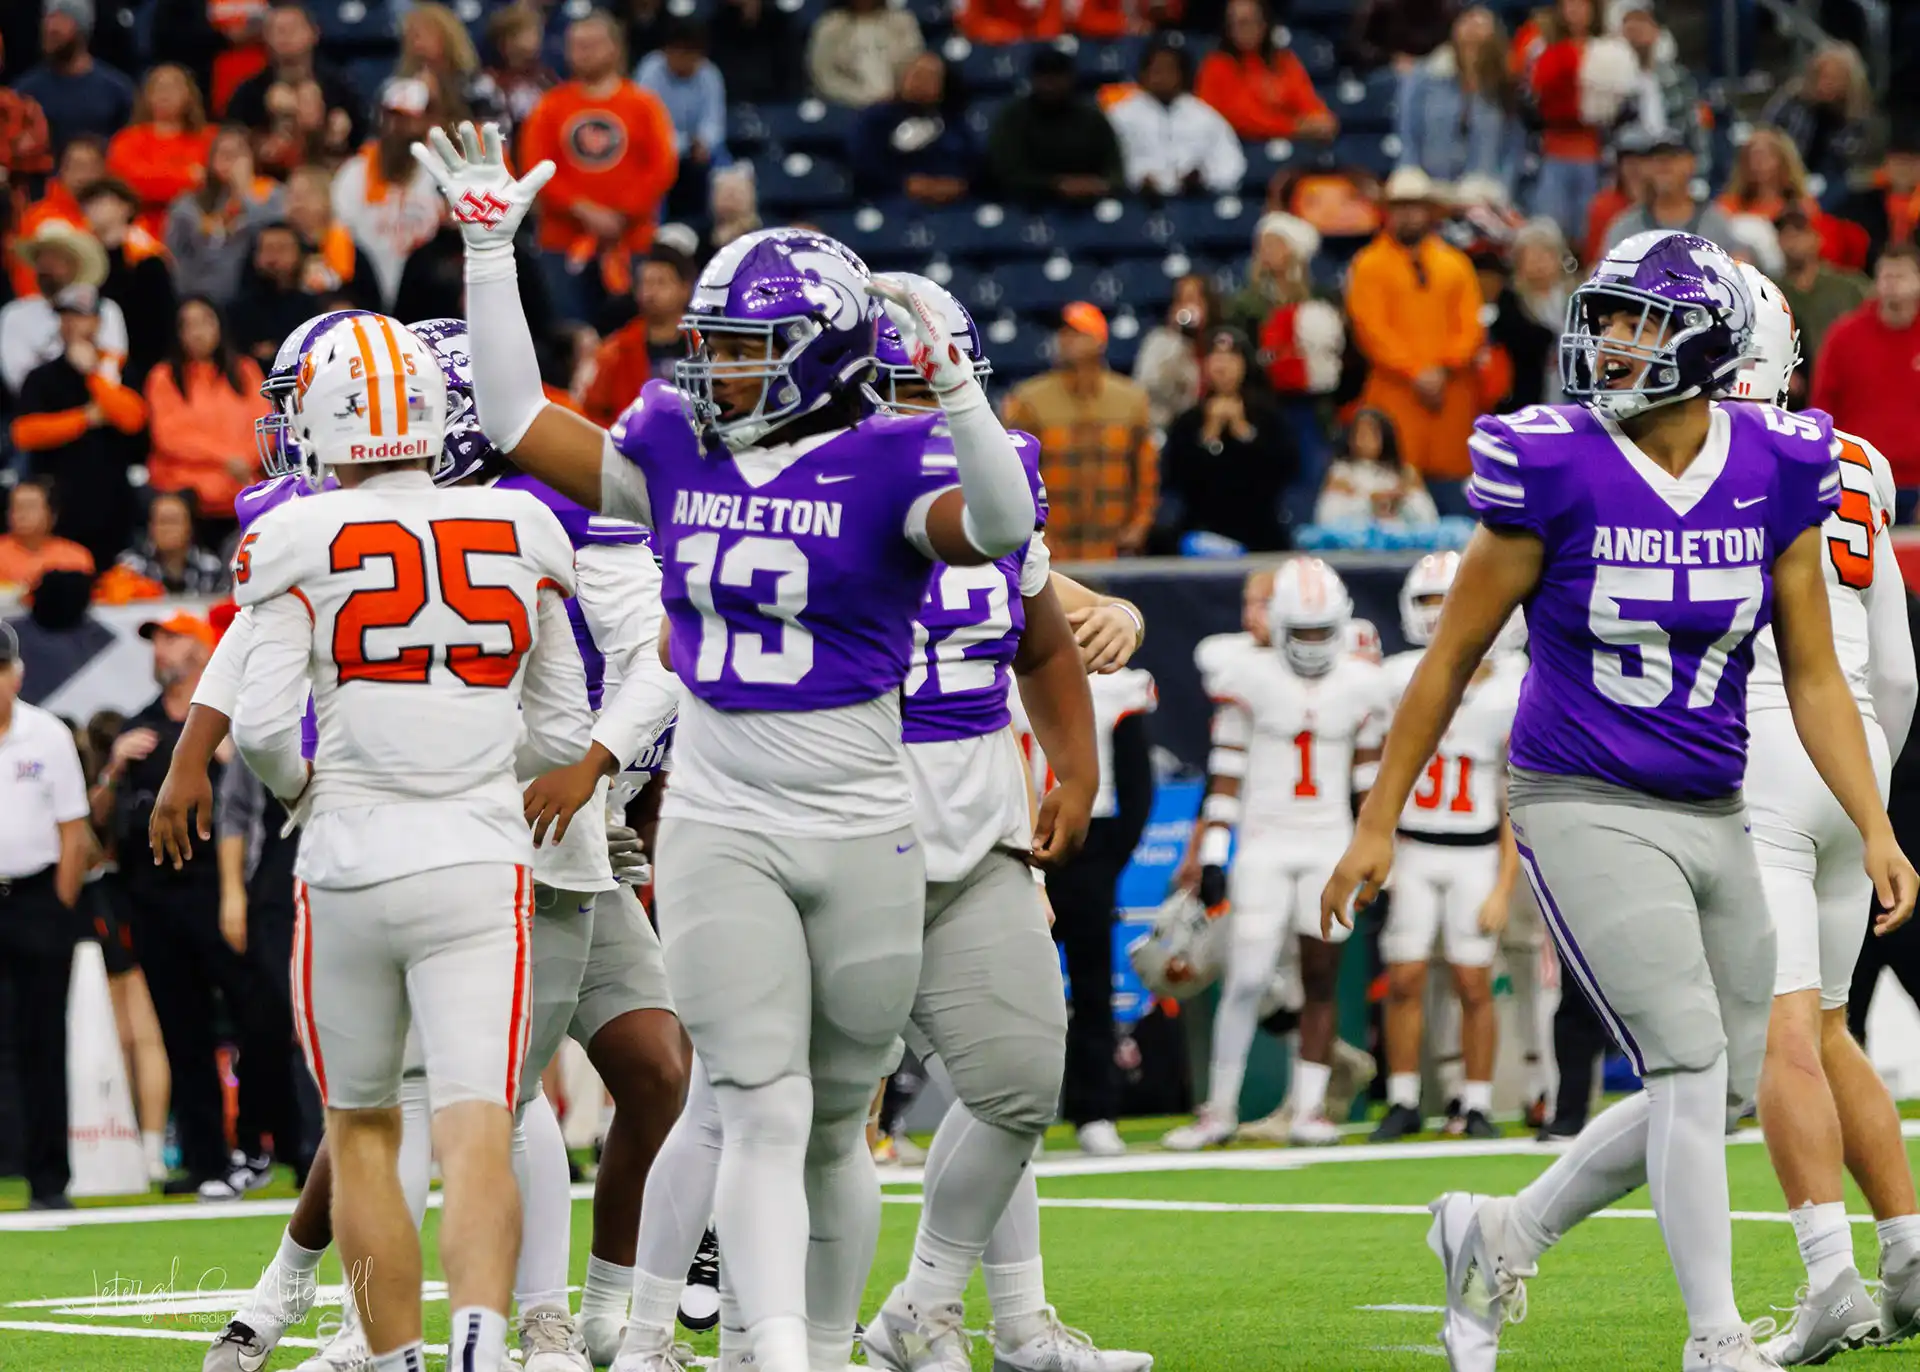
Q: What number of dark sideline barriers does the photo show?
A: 1